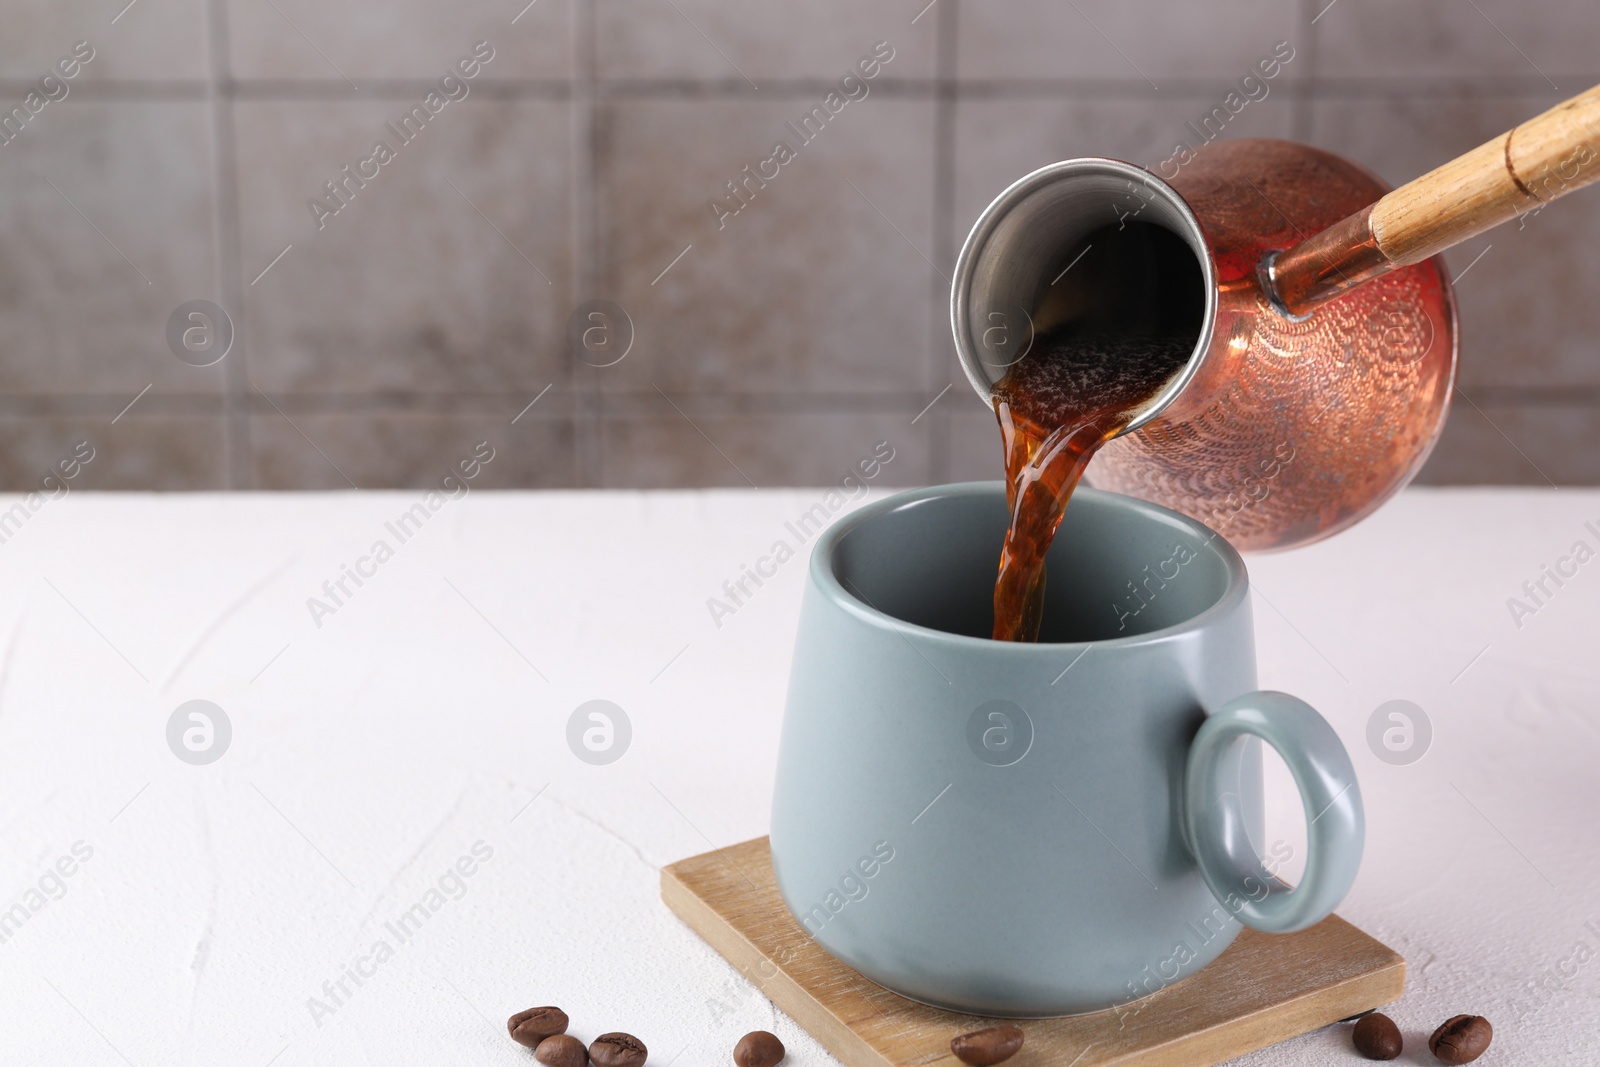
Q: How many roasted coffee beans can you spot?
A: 7